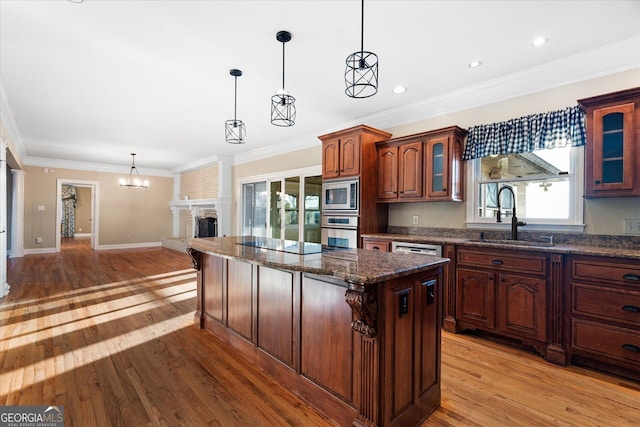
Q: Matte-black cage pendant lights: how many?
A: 3